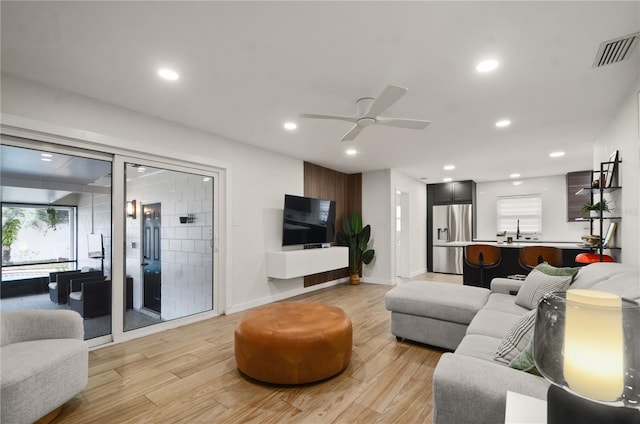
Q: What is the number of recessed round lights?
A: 9